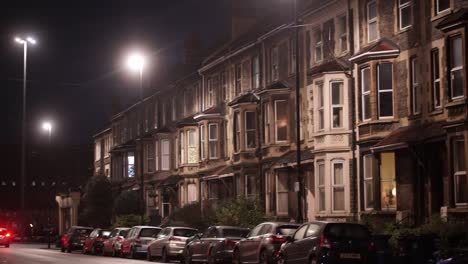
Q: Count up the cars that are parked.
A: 8